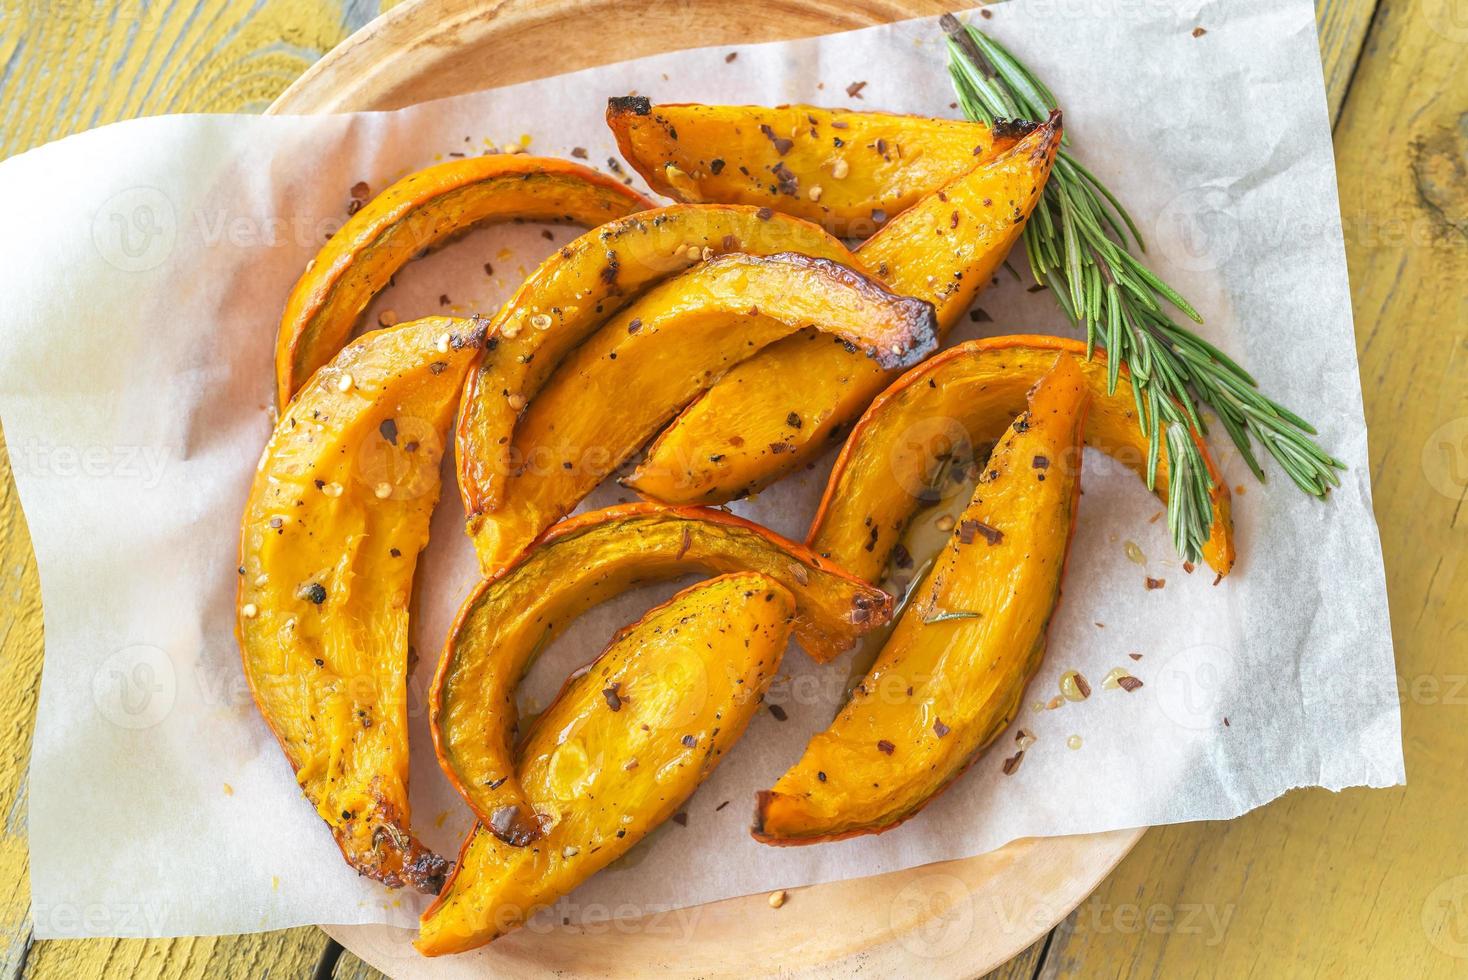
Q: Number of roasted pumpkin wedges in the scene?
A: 10